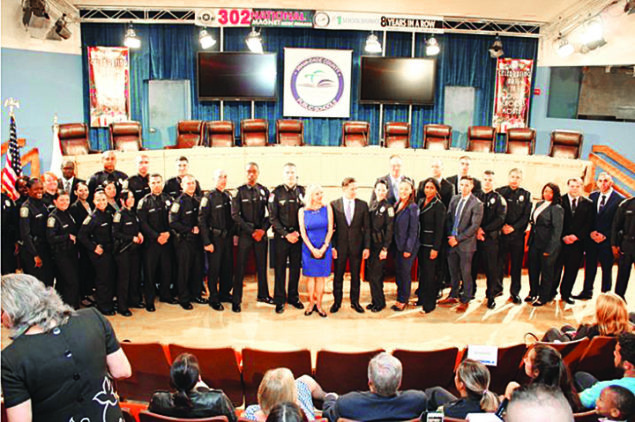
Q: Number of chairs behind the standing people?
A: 12